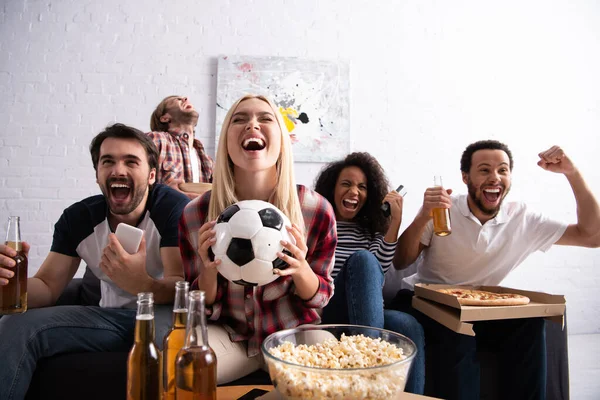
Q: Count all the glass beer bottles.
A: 5